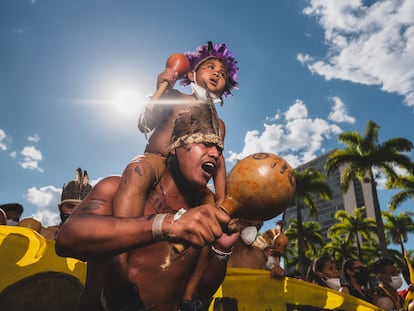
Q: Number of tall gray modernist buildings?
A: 1